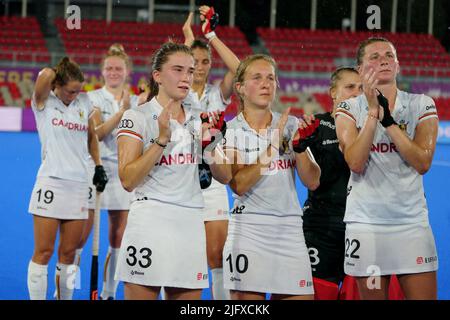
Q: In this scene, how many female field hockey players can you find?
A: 7